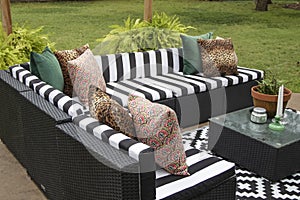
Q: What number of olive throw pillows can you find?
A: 2